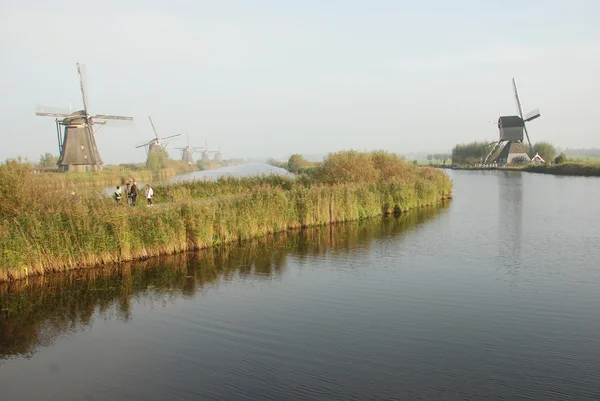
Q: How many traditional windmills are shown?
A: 6